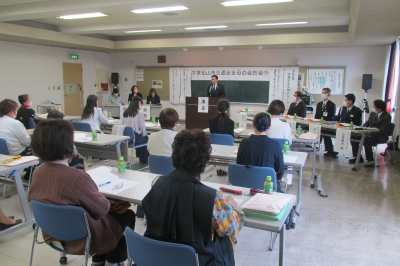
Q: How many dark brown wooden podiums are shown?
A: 1